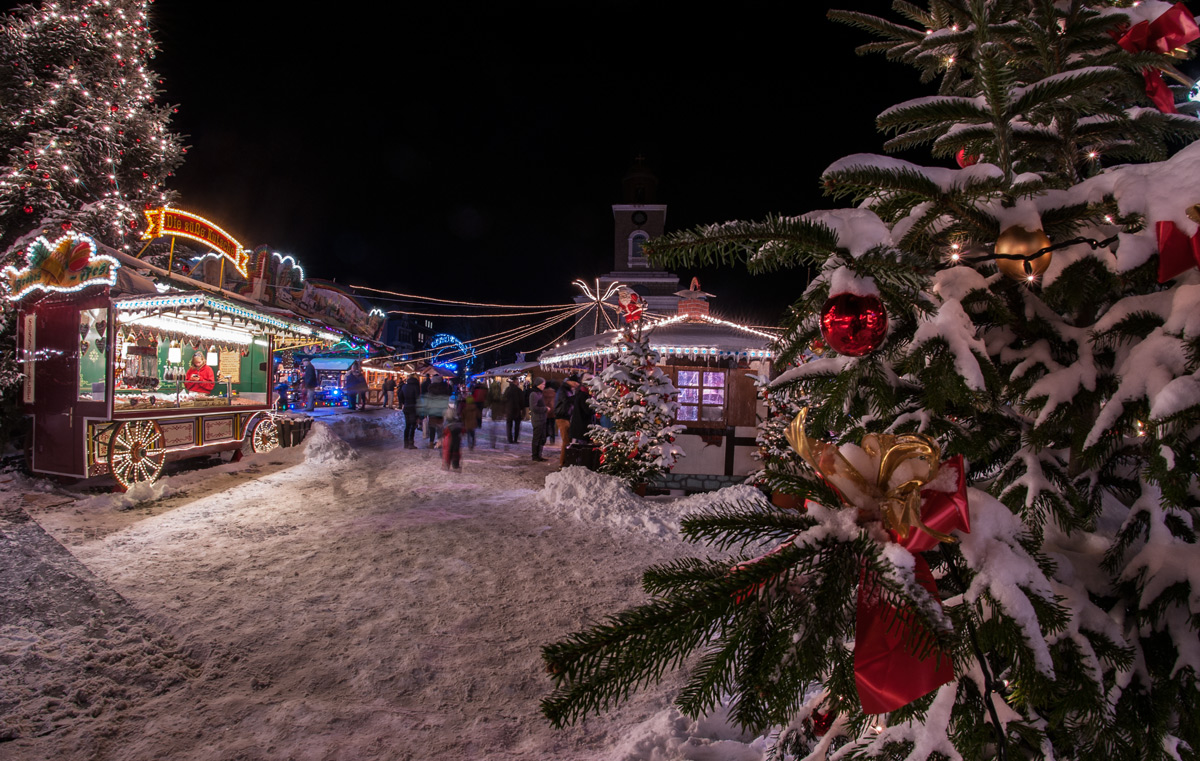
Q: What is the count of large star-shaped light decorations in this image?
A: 1